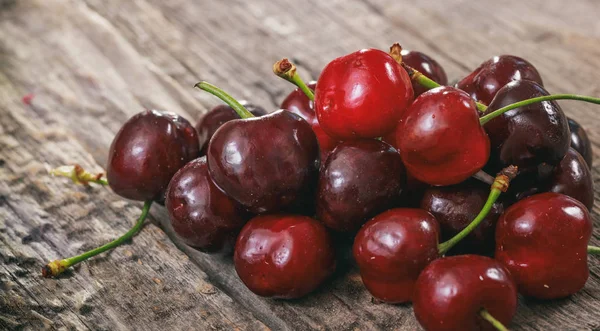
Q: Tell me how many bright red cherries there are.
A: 2